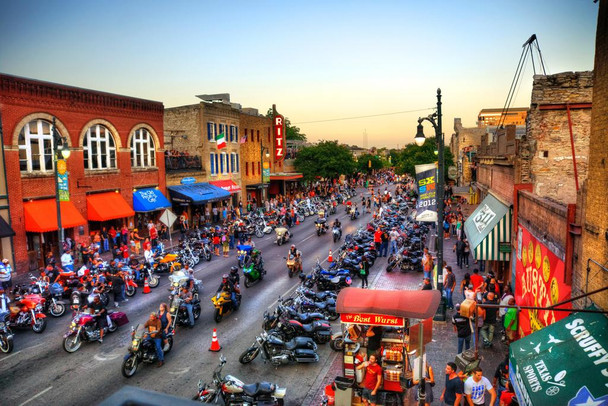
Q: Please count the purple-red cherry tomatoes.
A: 0